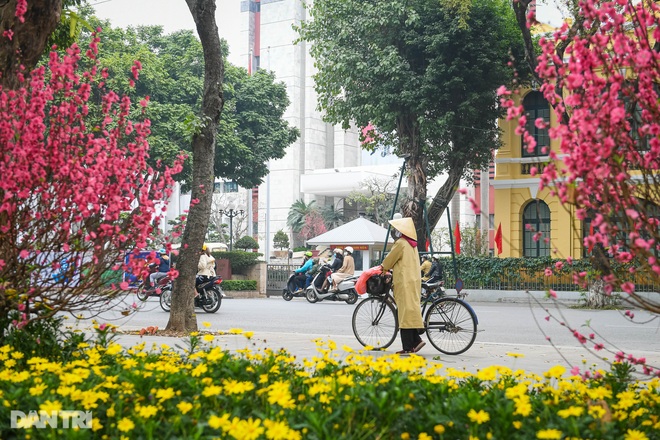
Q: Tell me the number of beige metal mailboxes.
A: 0